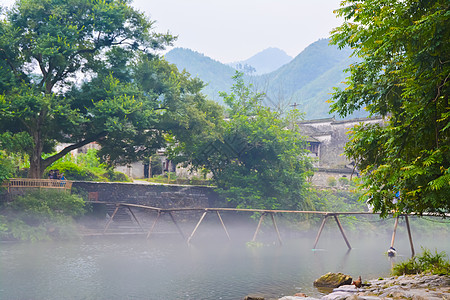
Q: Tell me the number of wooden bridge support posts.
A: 12